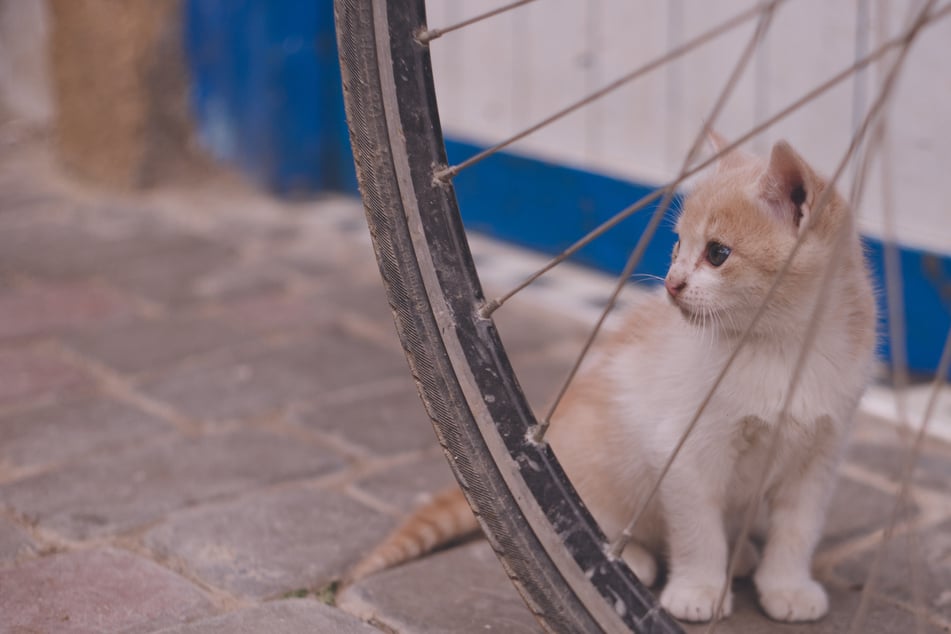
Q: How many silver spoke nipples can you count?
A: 5